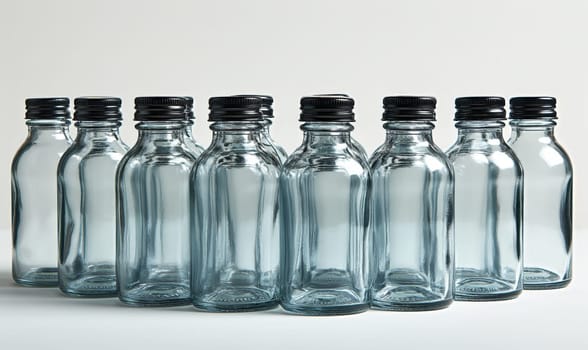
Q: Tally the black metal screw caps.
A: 11